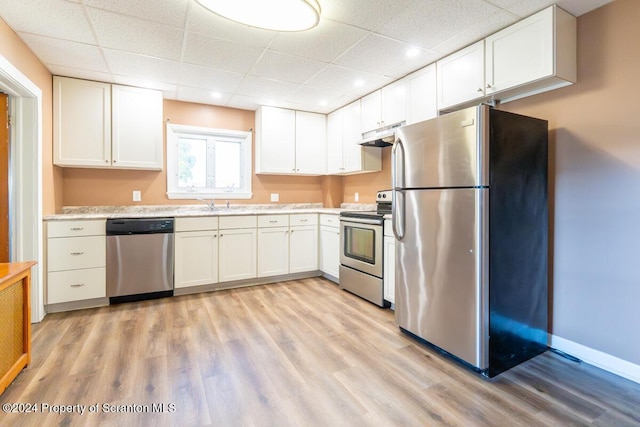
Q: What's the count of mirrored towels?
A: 0